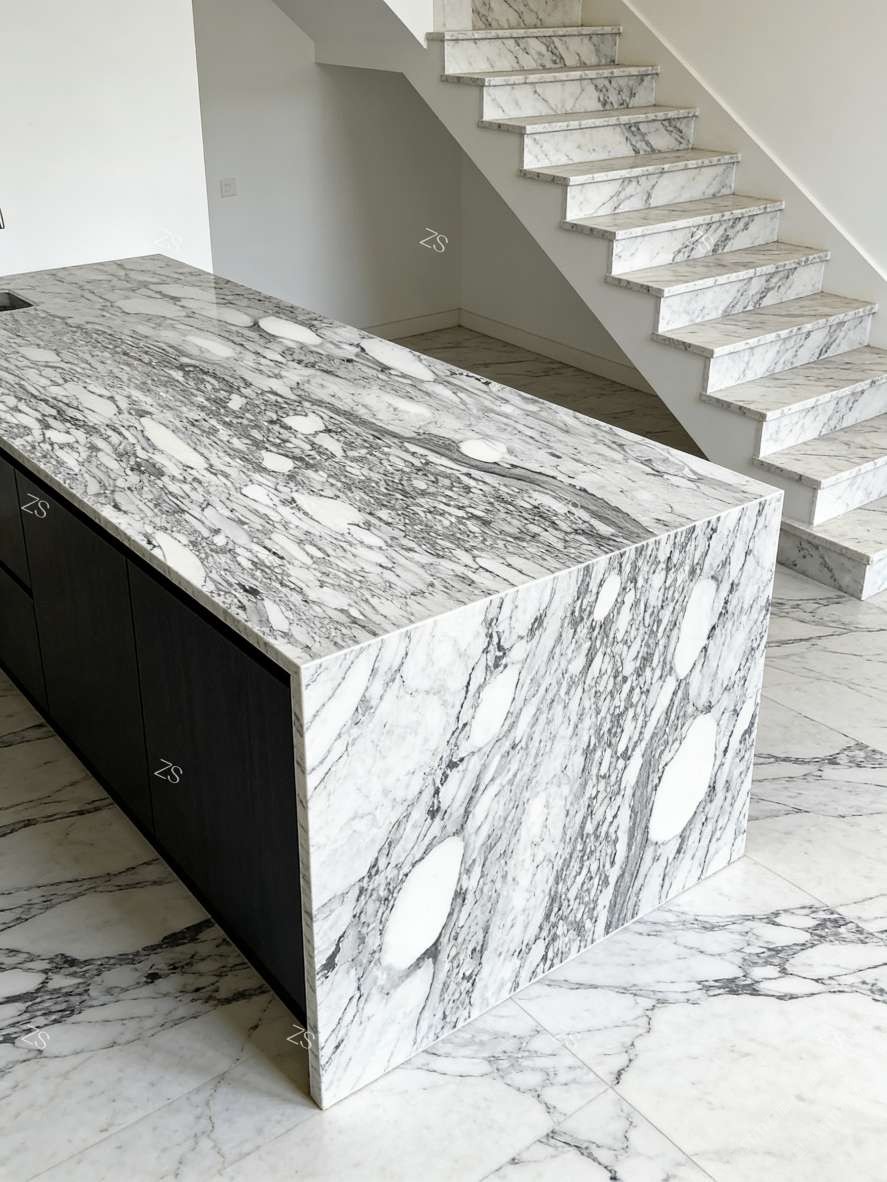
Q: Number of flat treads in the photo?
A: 10